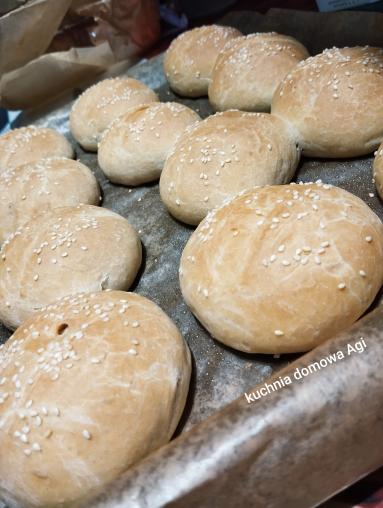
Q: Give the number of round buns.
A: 12